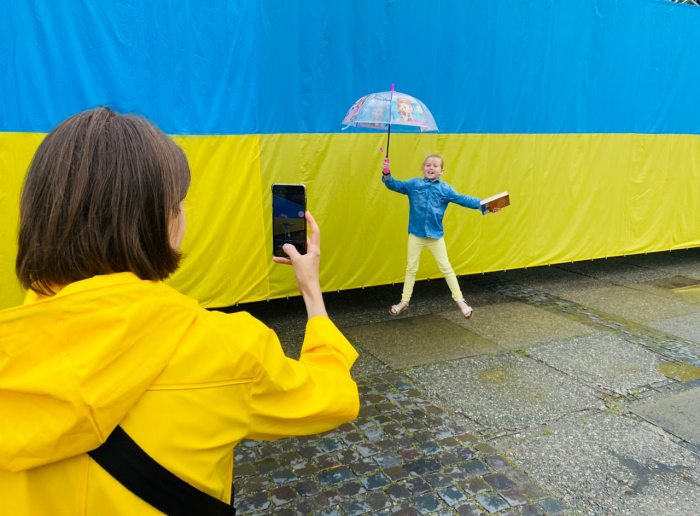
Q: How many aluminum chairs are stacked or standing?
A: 0